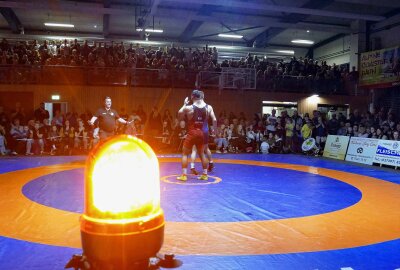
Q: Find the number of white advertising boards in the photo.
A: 3